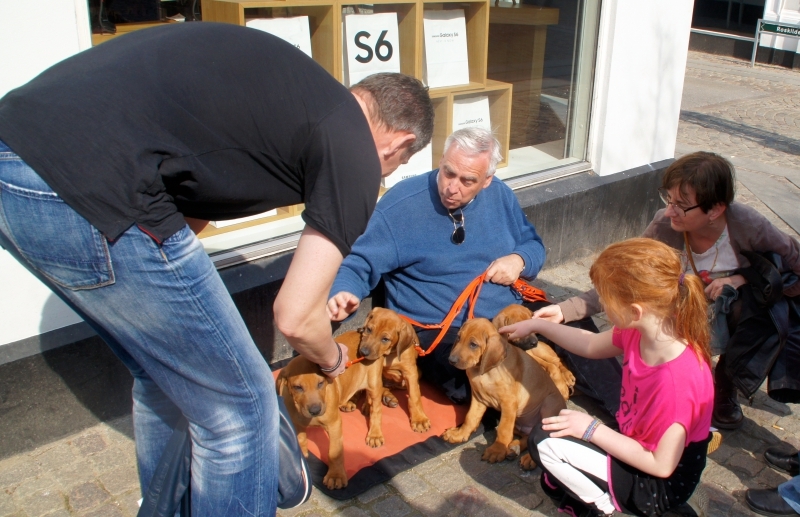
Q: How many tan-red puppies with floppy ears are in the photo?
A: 4